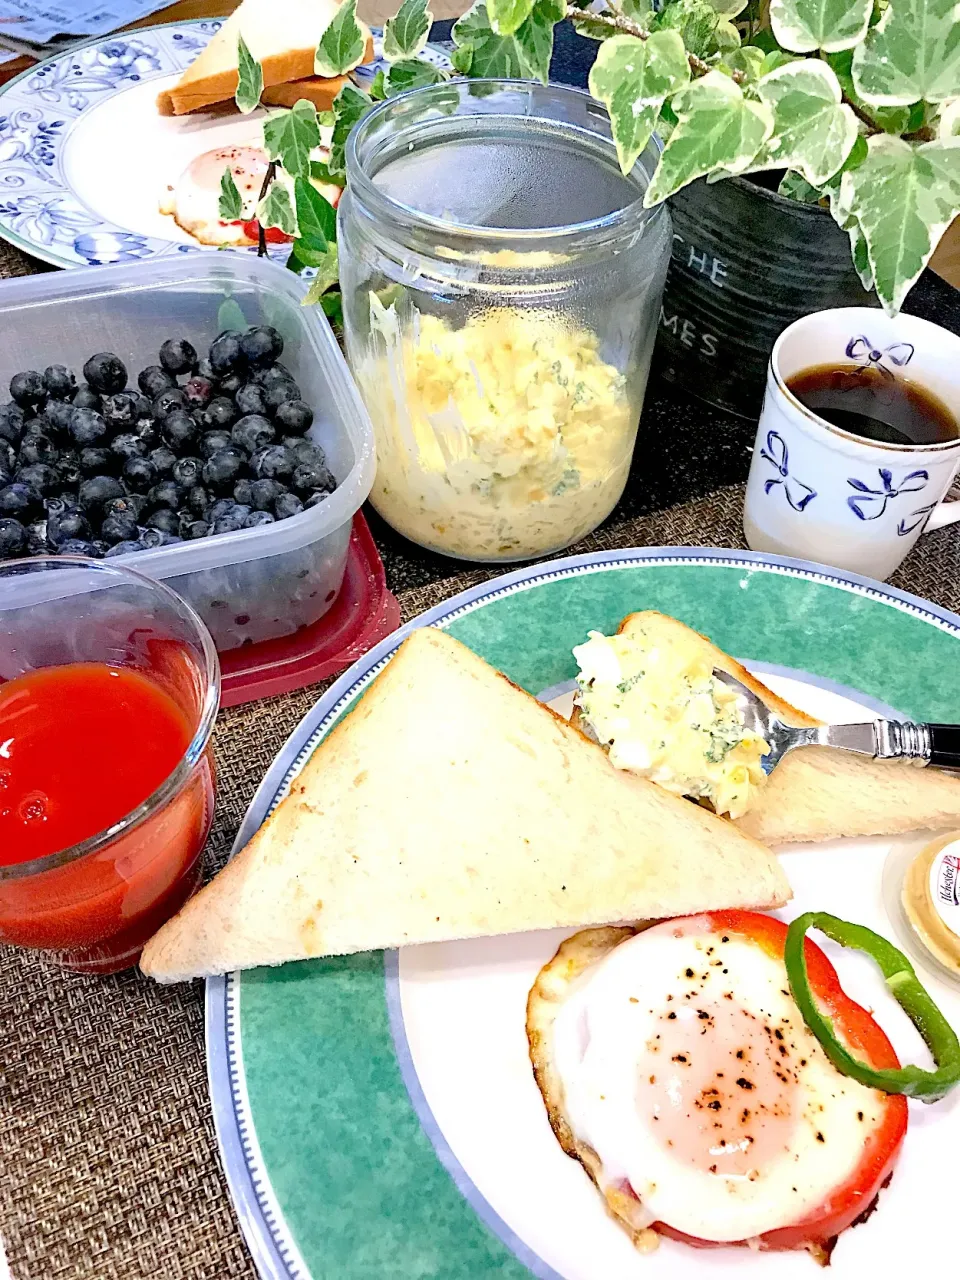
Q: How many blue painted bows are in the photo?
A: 4